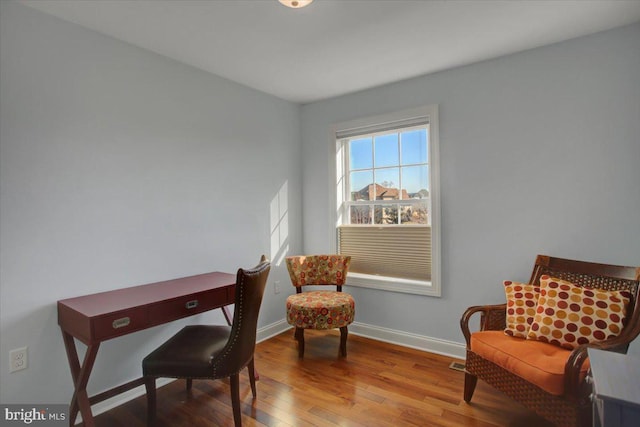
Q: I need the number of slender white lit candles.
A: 0